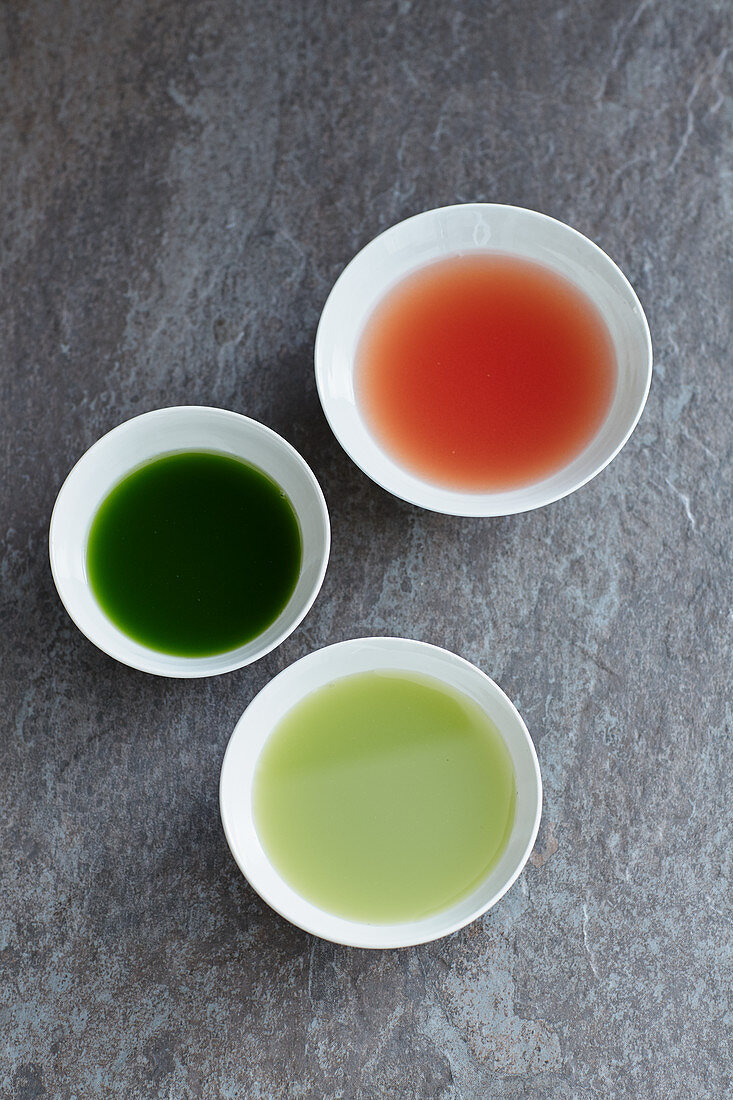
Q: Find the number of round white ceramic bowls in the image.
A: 3